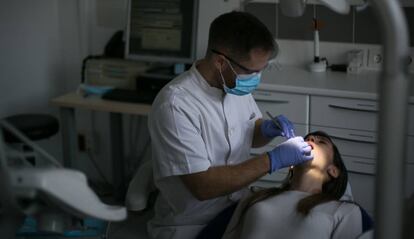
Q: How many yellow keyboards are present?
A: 0